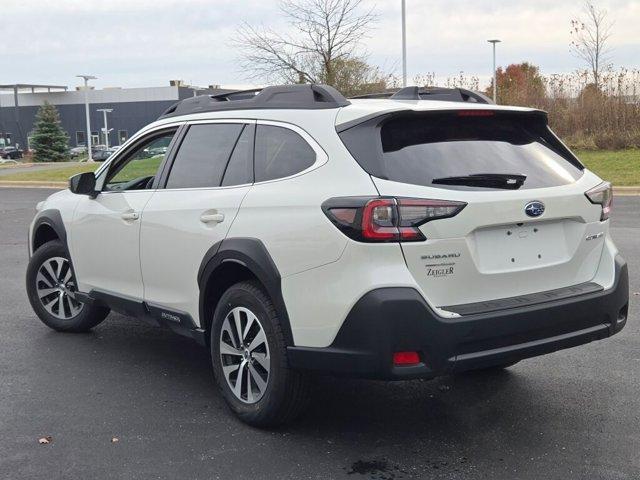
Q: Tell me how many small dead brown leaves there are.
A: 2